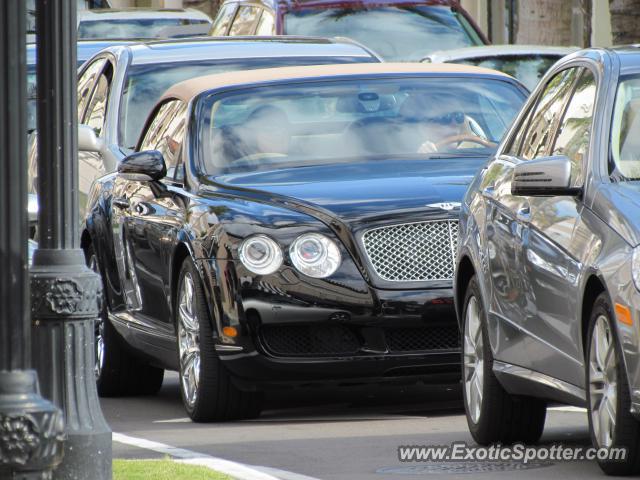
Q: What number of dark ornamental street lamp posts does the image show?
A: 2